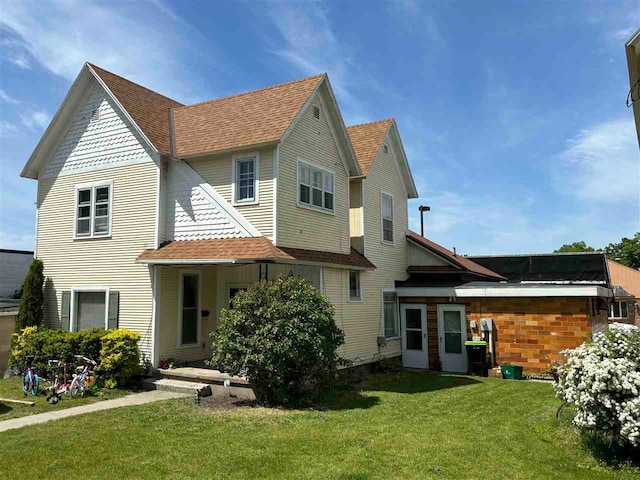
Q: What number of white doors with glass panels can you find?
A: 2